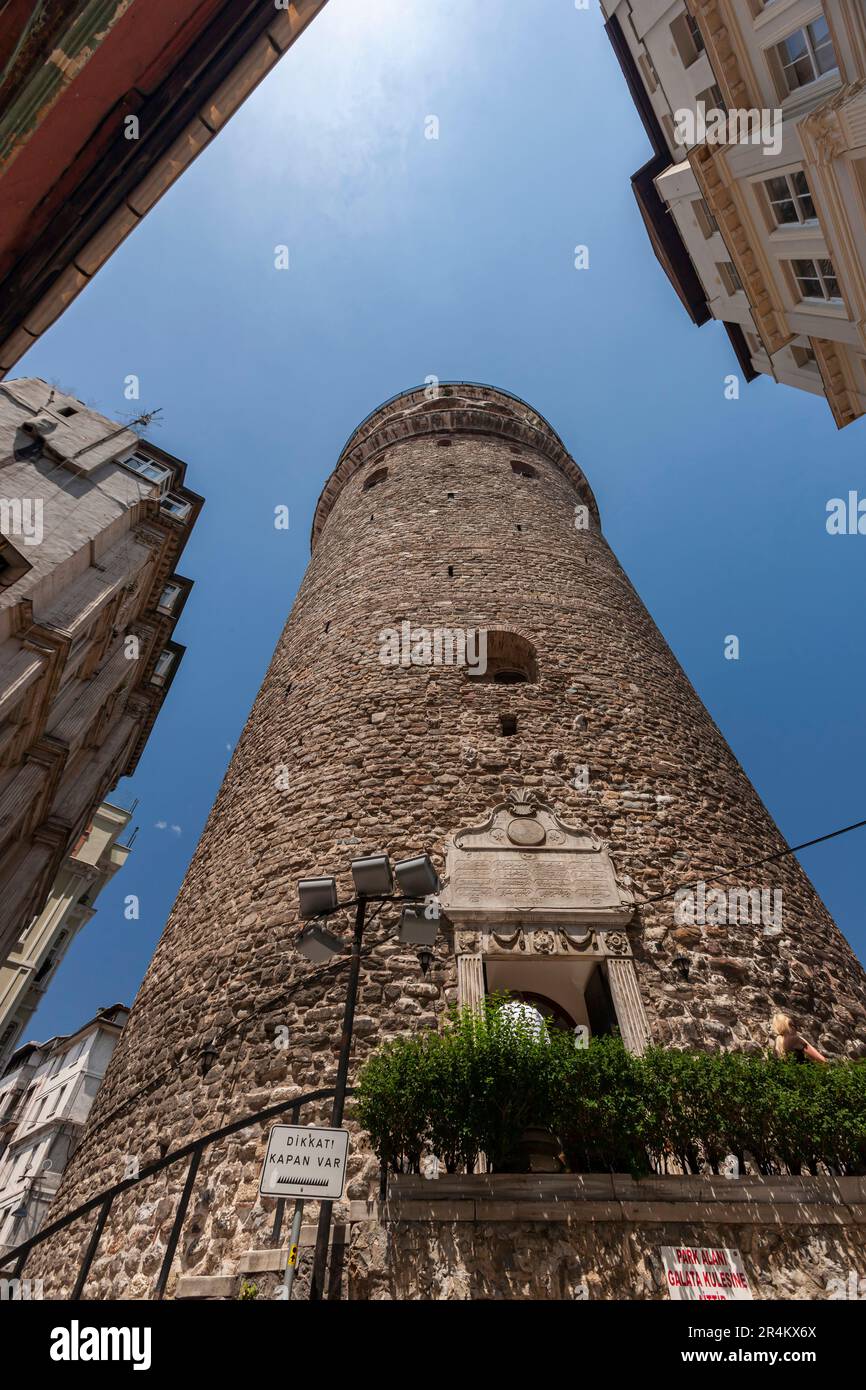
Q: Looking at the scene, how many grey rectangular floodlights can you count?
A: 5